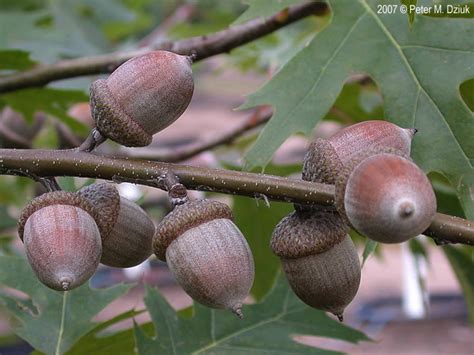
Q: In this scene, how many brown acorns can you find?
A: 7